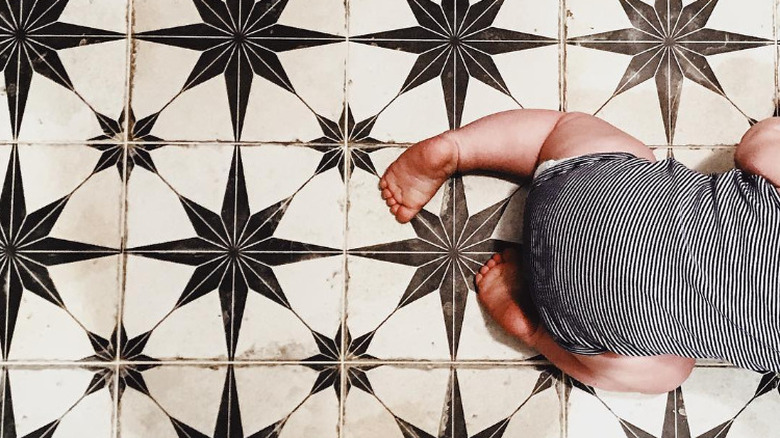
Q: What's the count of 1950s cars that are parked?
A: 0